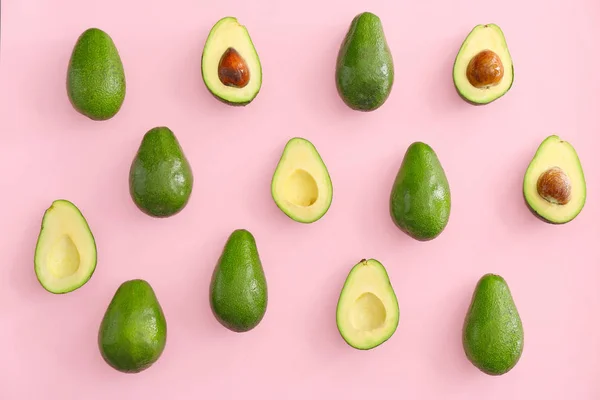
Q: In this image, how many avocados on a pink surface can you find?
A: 13